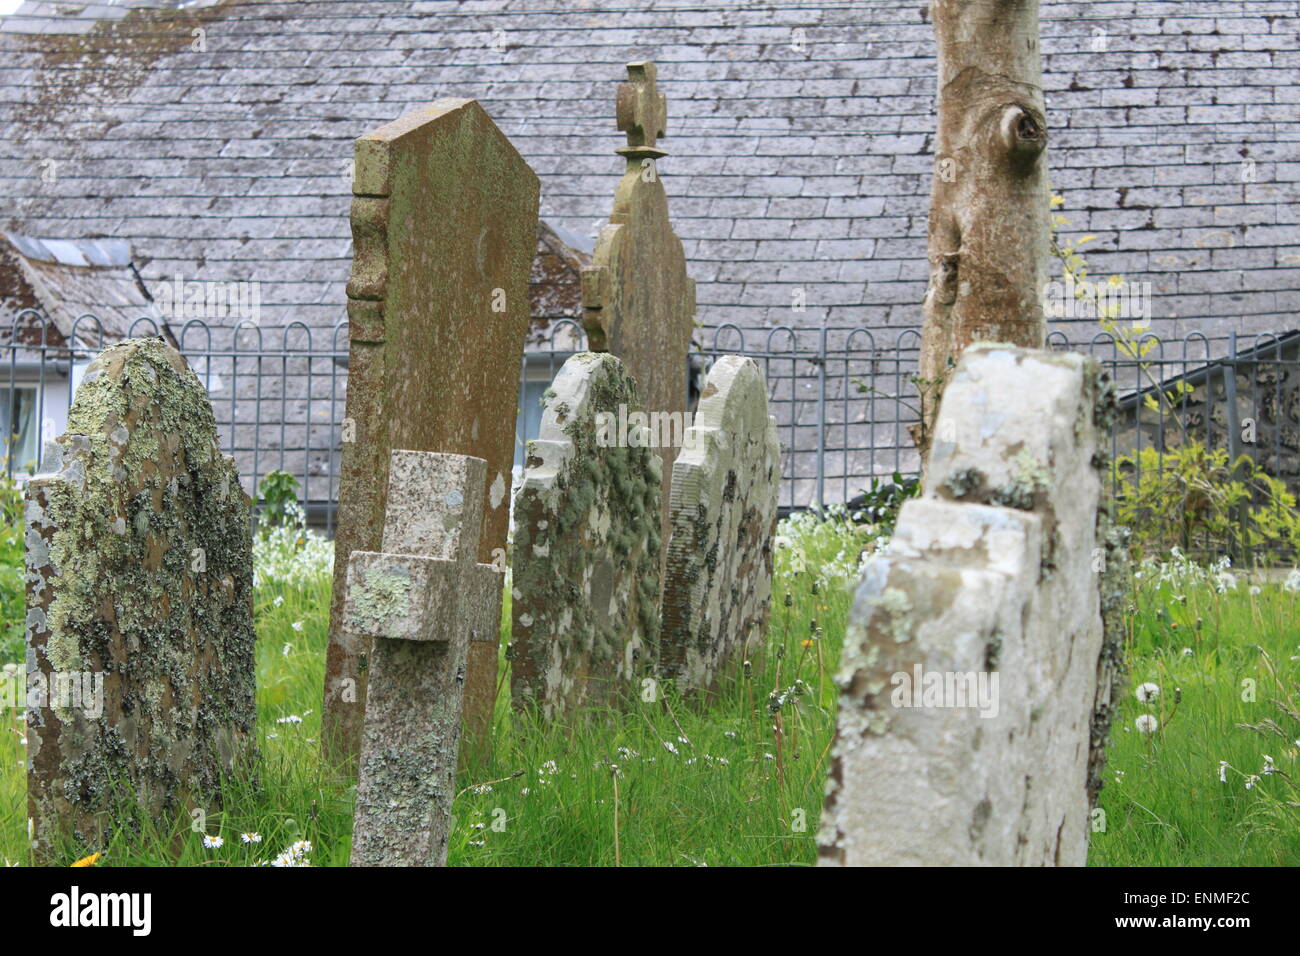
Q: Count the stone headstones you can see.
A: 7